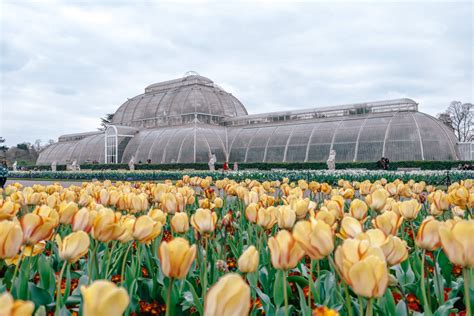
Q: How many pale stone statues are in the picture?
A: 6